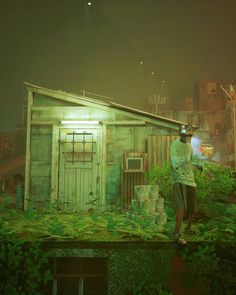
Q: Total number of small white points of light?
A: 4